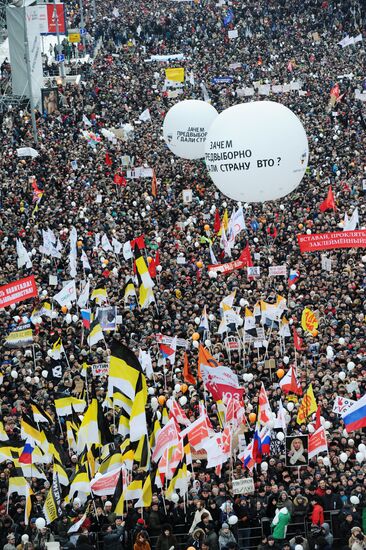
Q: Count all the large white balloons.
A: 2